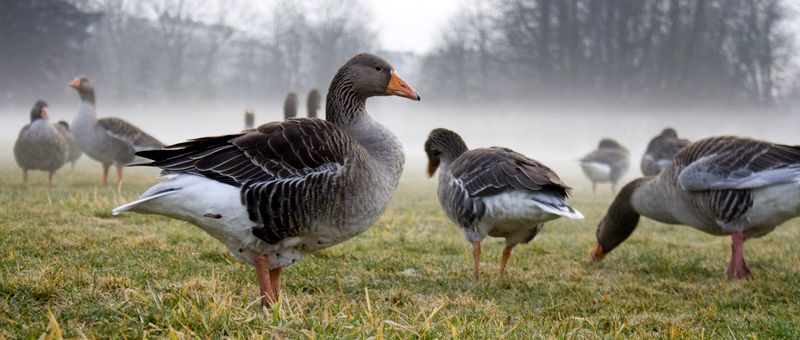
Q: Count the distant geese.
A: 8